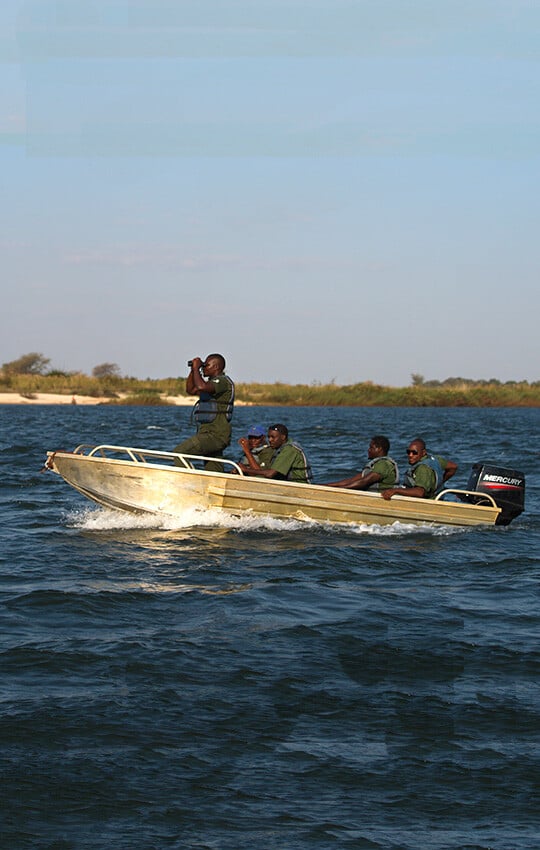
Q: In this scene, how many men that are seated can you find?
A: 4